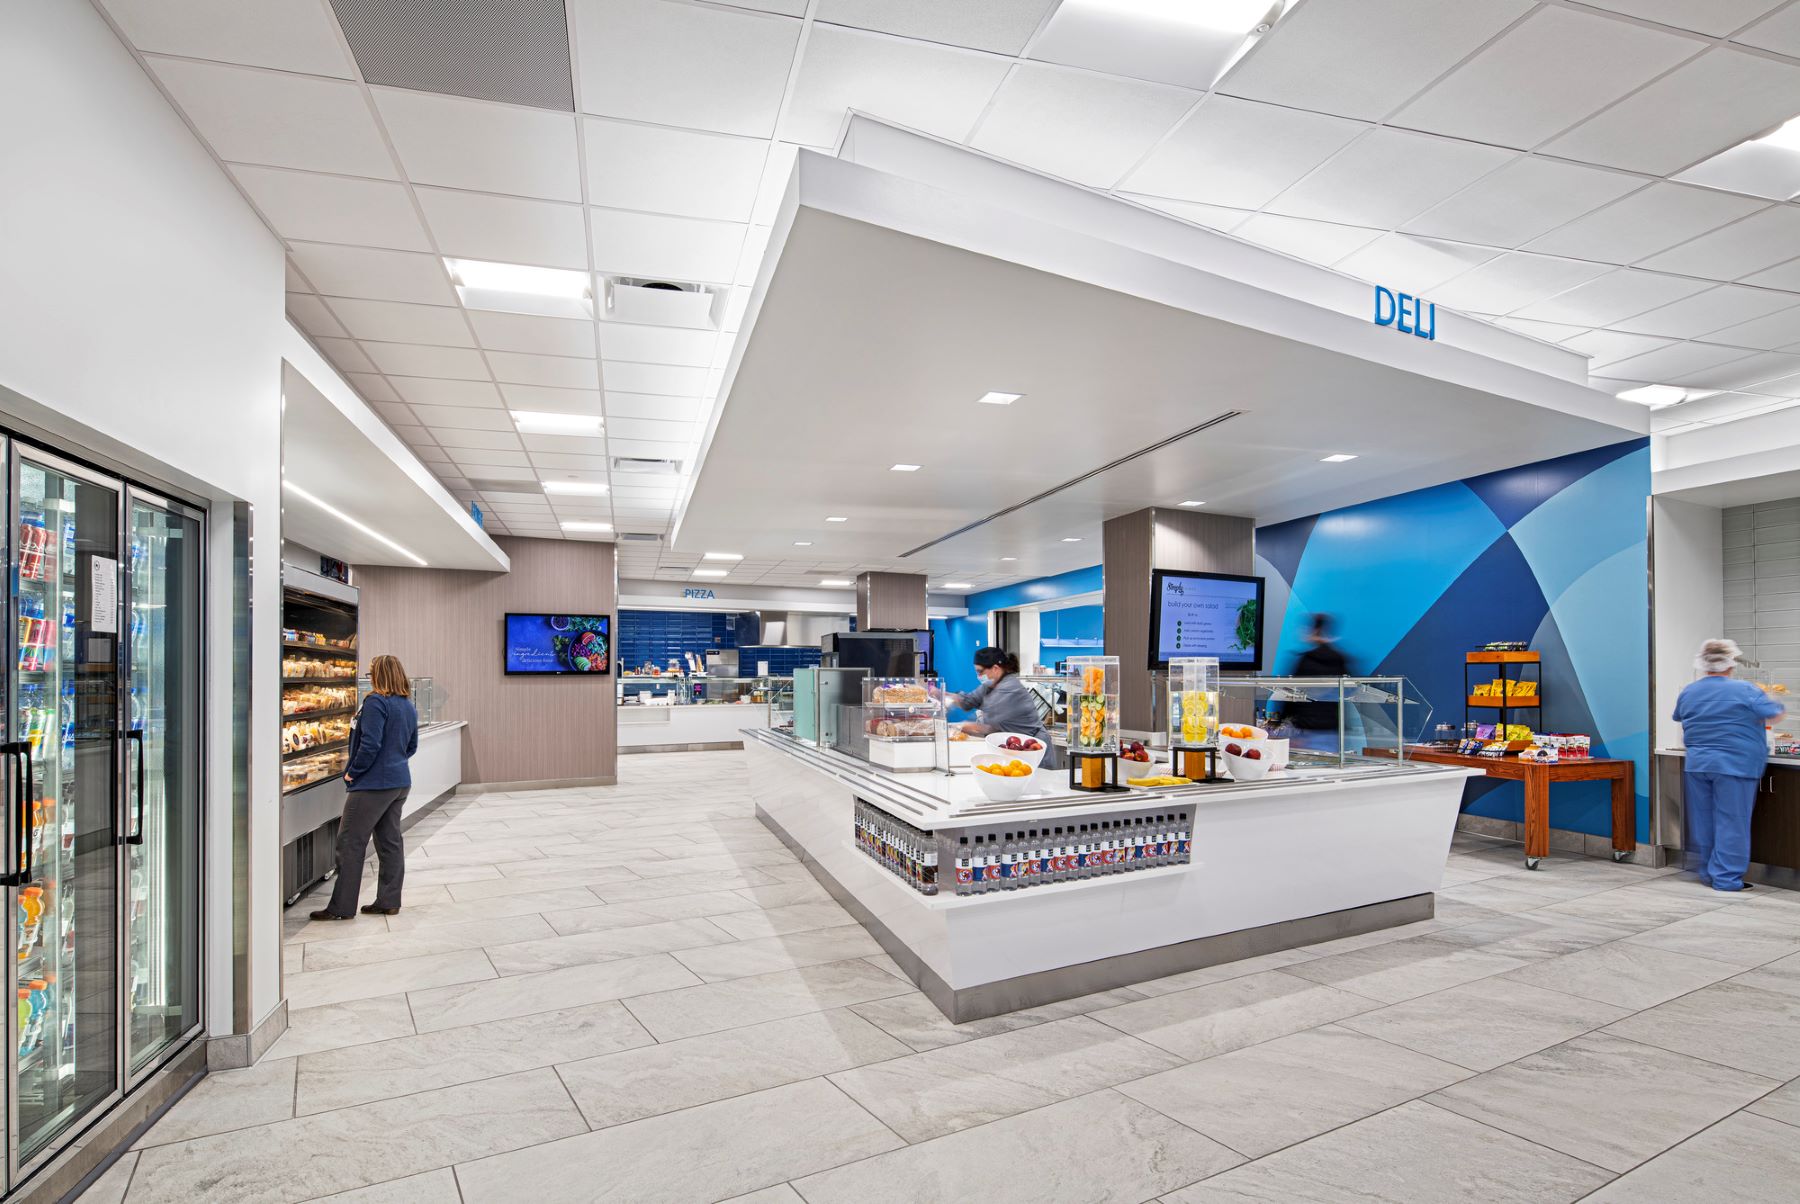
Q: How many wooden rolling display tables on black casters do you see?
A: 1